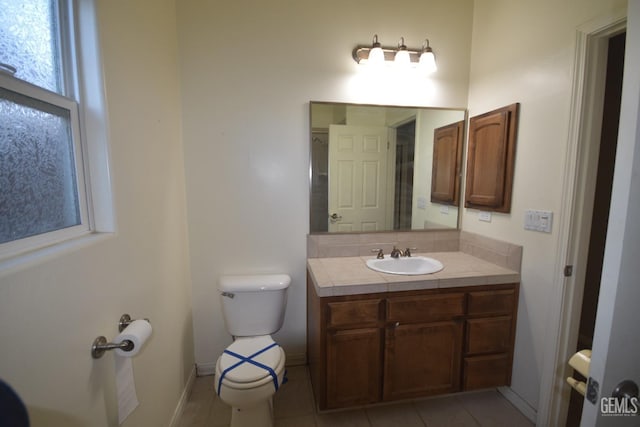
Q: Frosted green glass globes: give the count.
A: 0